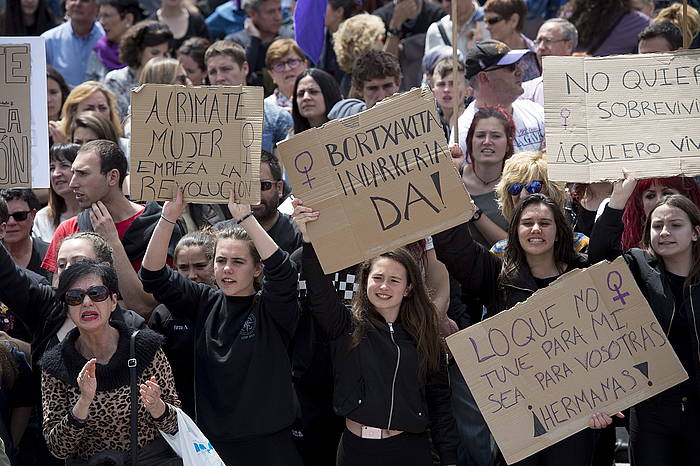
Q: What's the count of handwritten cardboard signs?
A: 5